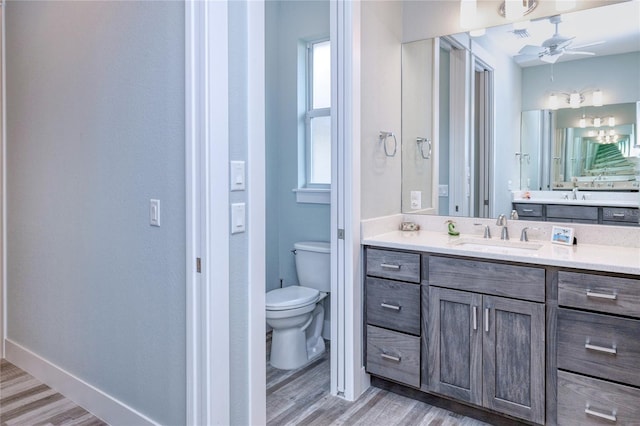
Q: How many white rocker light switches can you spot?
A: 3